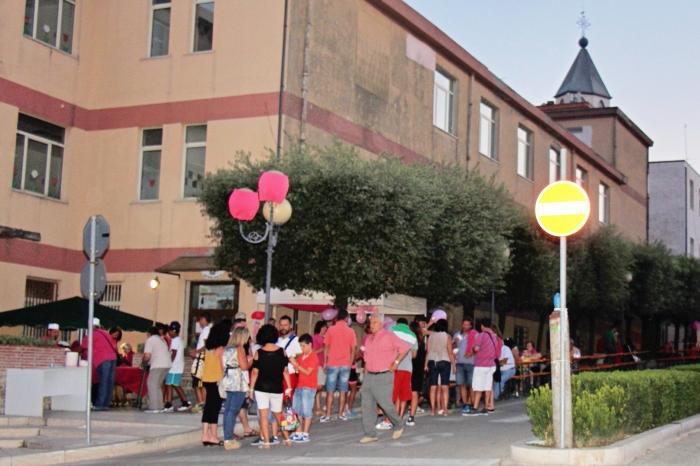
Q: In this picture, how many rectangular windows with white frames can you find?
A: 12